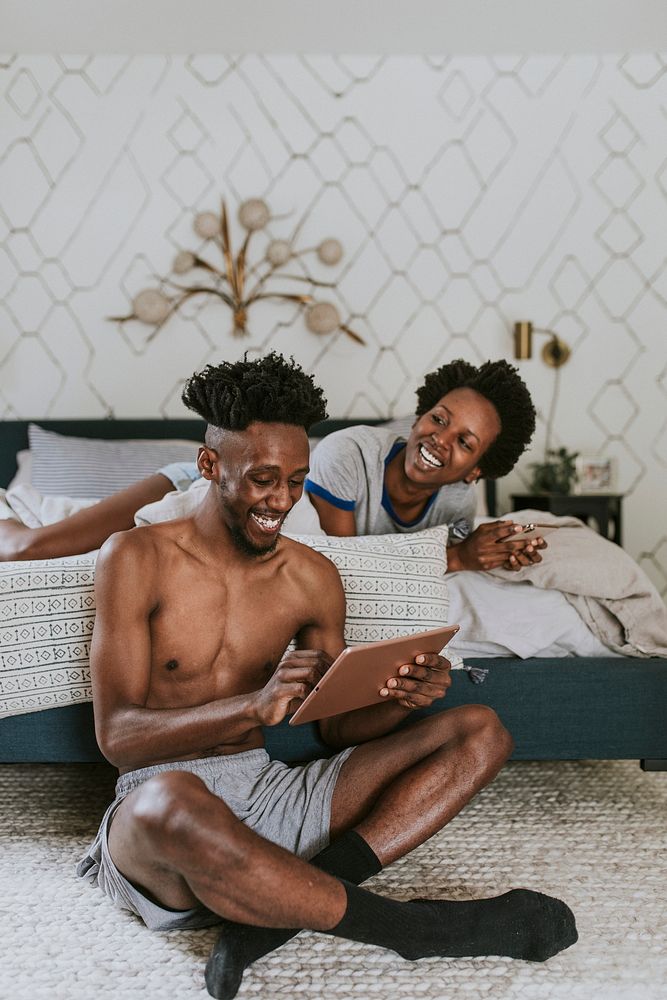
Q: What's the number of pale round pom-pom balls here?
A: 7